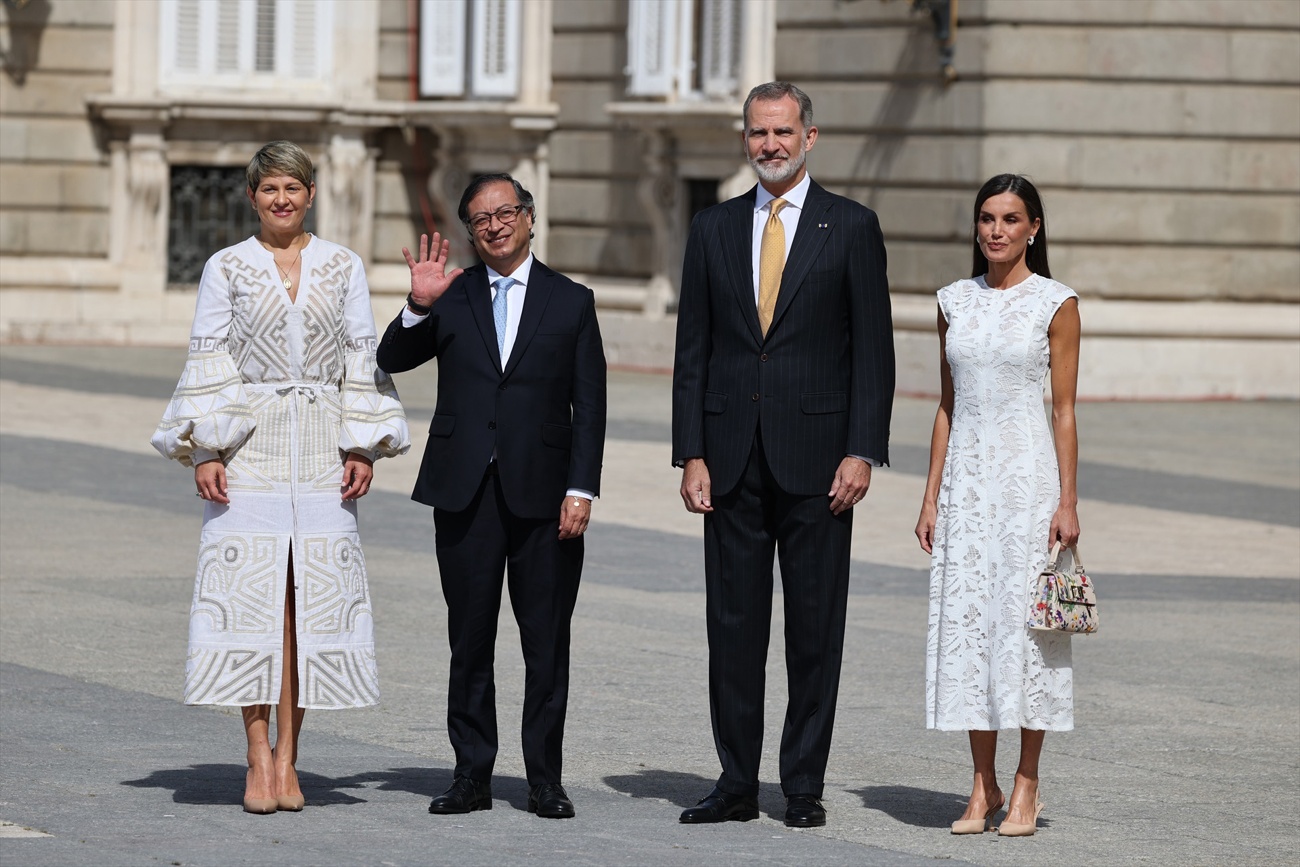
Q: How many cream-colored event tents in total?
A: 0